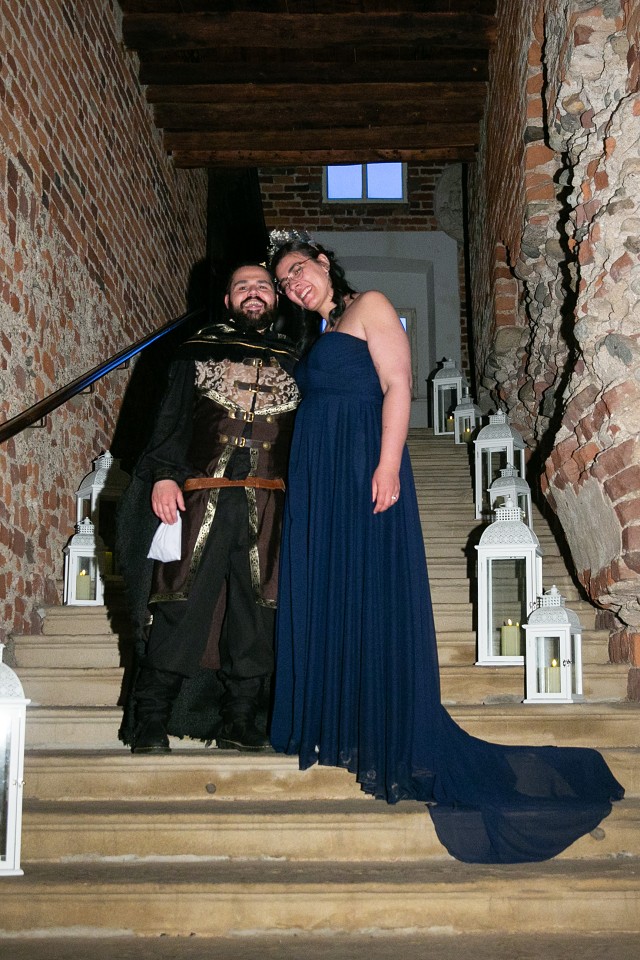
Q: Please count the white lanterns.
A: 9